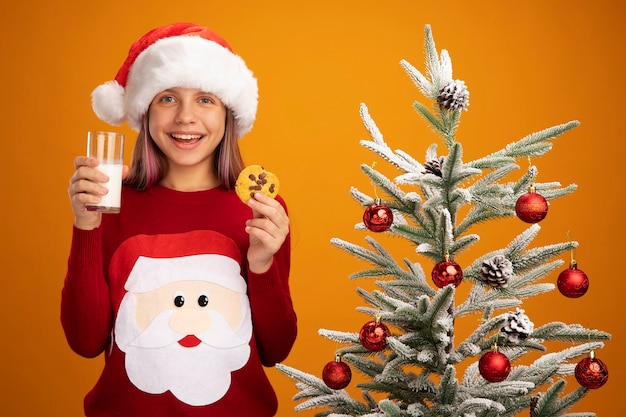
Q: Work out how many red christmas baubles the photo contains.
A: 8